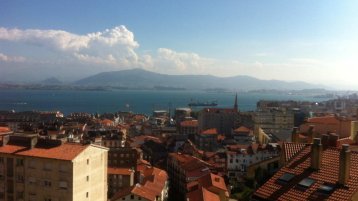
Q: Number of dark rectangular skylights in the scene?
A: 3